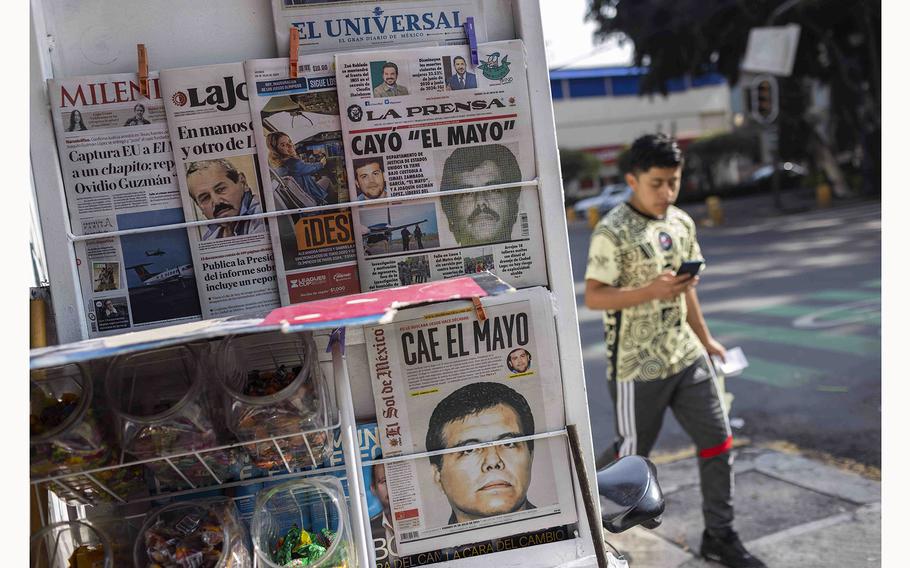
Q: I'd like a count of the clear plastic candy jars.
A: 6